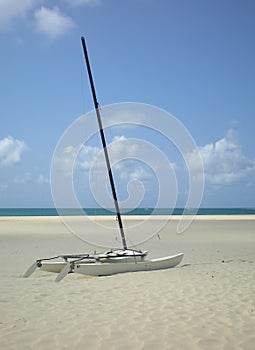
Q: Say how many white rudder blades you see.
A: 2